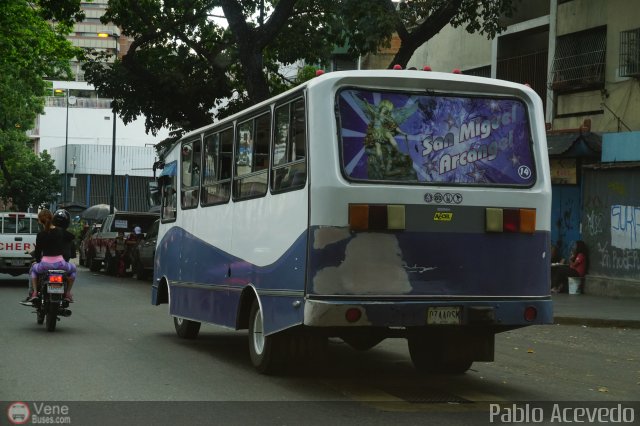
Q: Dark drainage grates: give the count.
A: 1